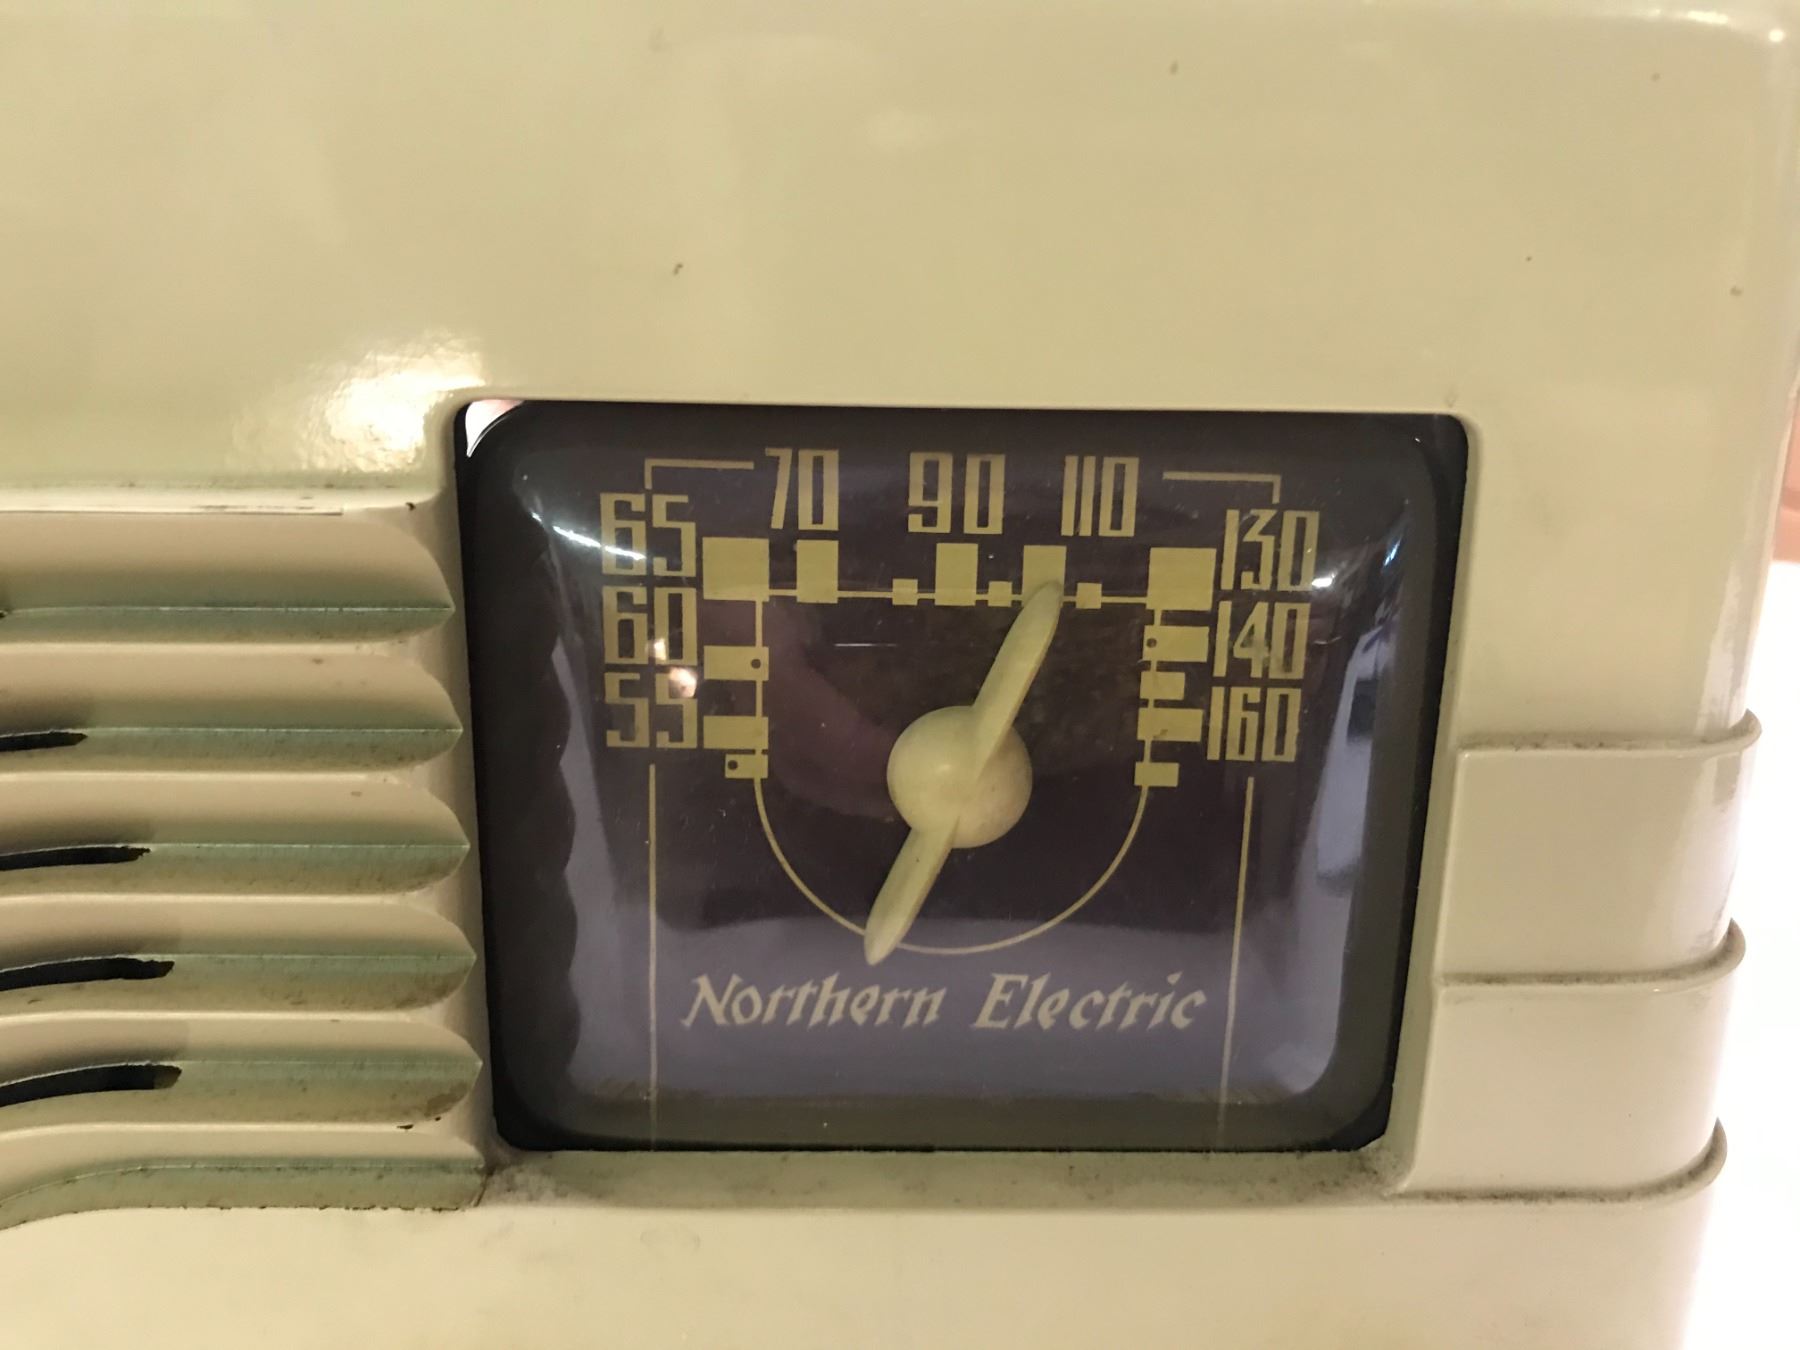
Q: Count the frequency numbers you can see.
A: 9